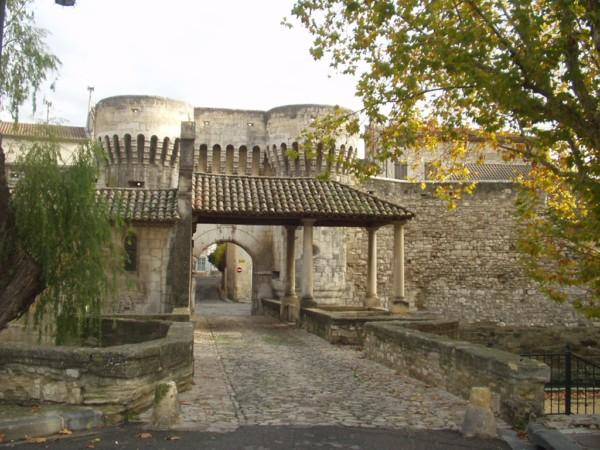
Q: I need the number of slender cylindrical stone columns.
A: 4